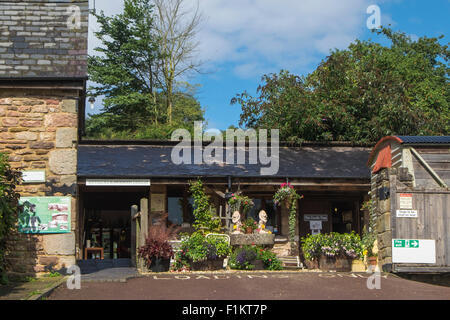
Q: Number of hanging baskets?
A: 2